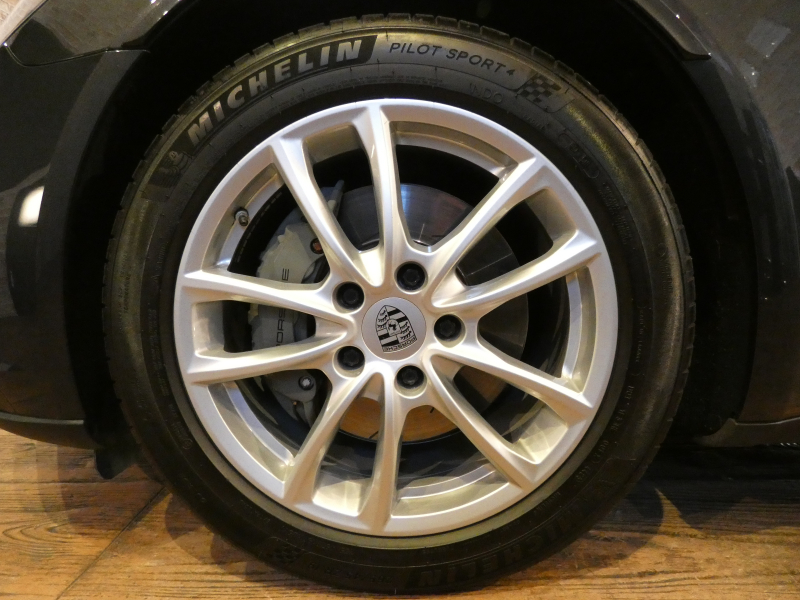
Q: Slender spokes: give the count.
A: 10